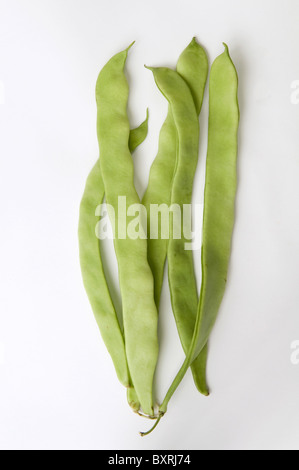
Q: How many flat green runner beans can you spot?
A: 5